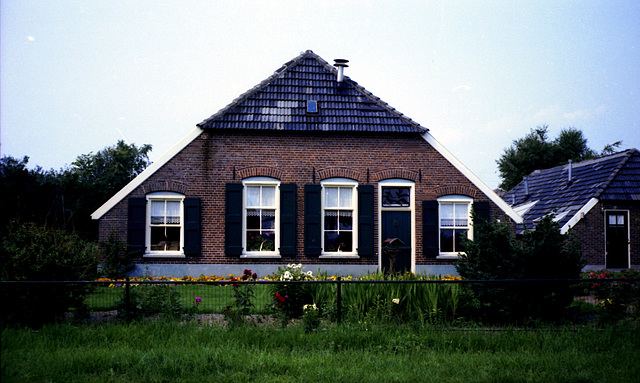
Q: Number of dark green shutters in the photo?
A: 8